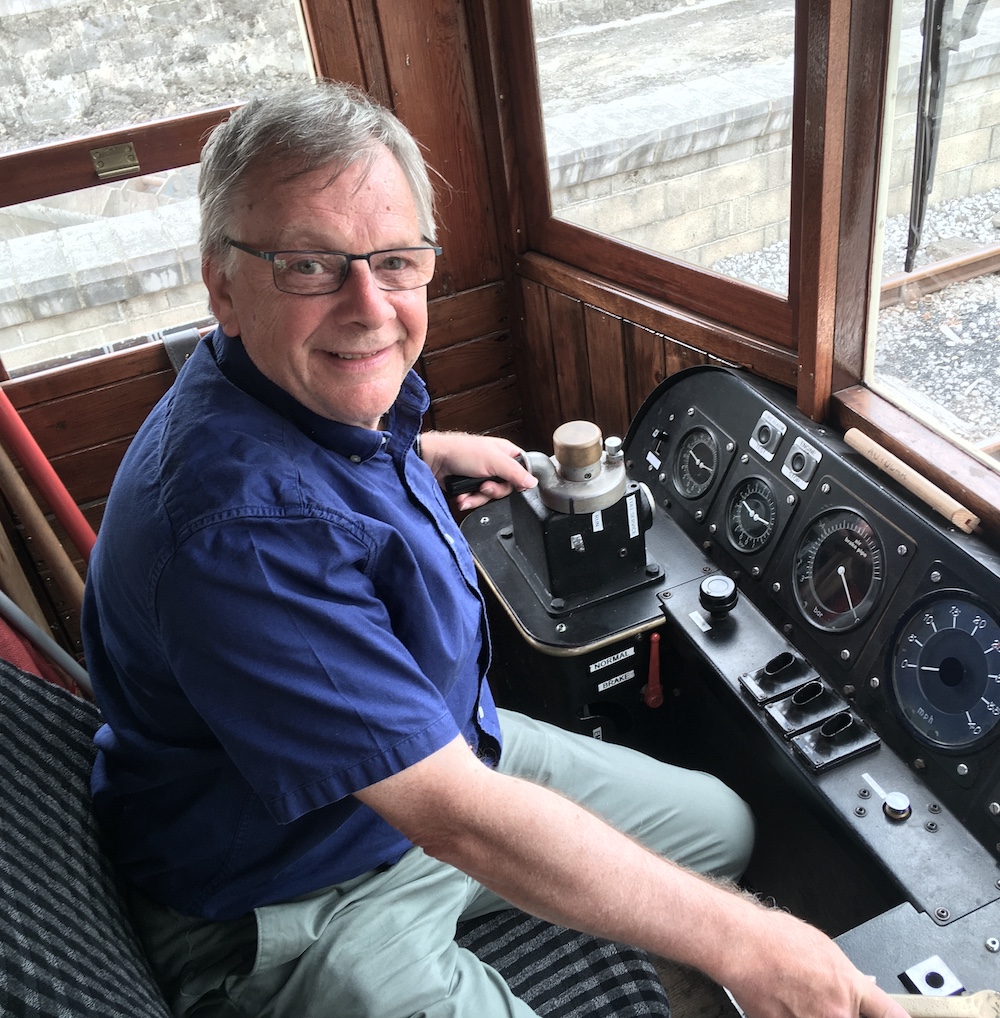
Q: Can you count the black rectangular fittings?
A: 3